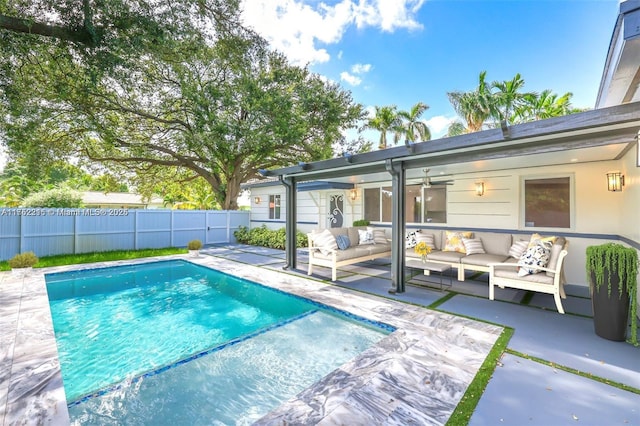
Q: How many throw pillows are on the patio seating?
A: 11